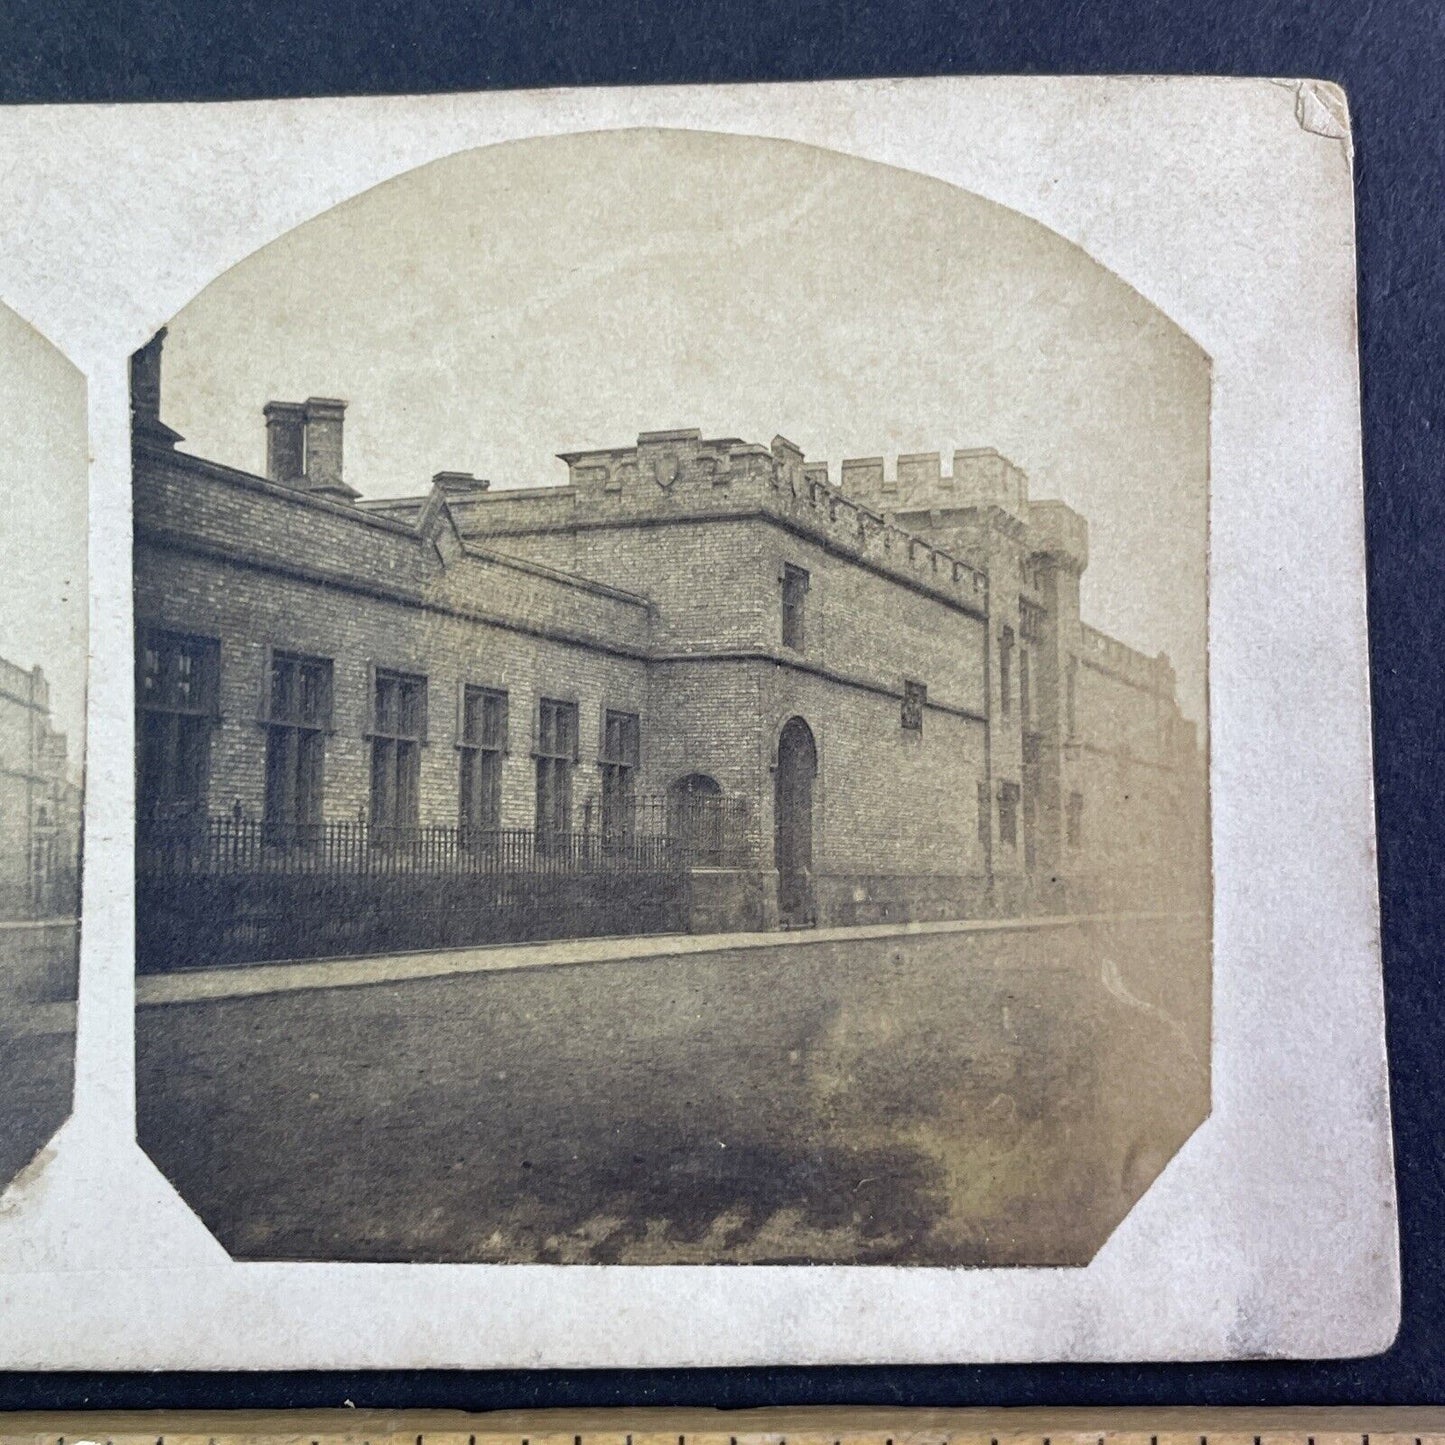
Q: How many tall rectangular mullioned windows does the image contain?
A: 6